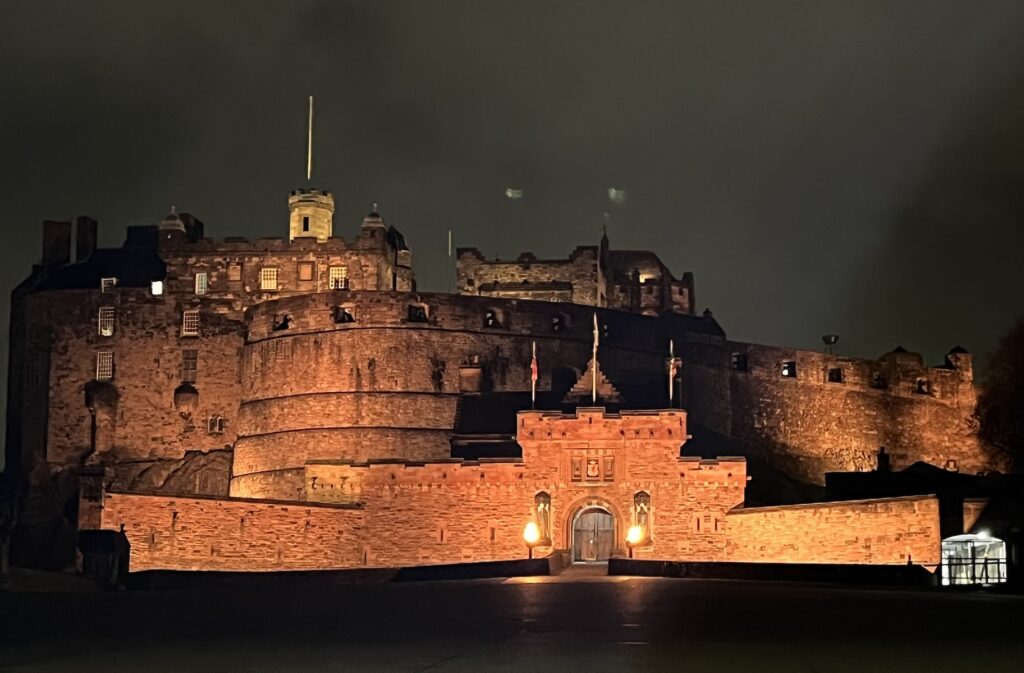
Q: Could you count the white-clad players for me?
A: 0